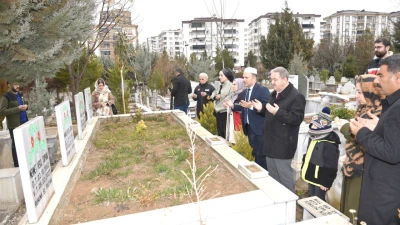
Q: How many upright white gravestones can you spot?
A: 4